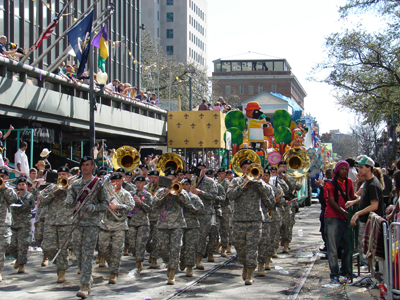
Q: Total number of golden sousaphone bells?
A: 4